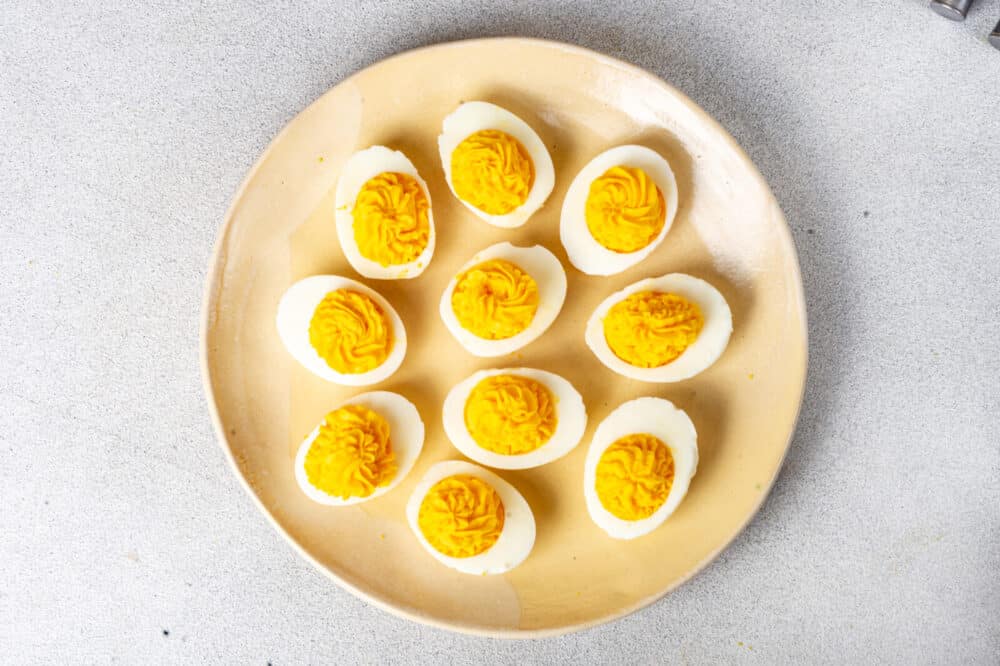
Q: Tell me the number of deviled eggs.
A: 10